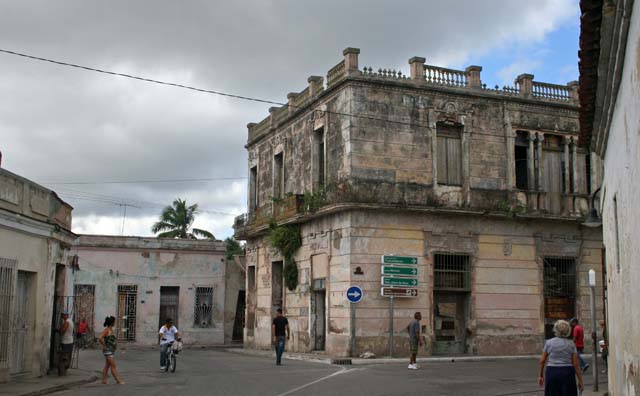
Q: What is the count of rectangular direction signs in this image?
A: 4